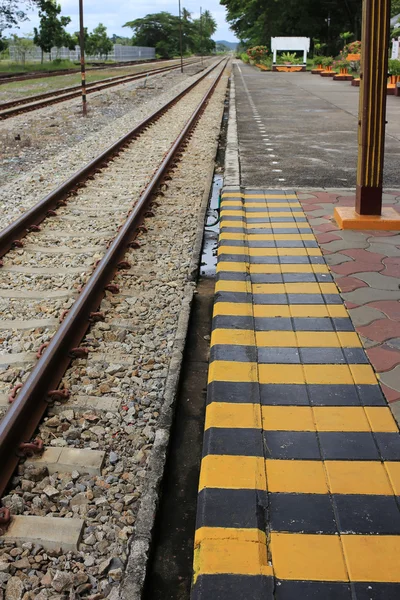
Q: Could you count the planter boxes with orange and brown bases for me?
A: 5